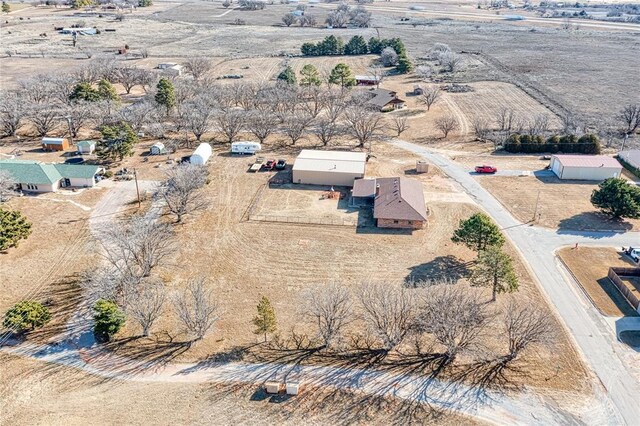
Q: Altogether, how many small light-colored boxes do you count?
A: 2